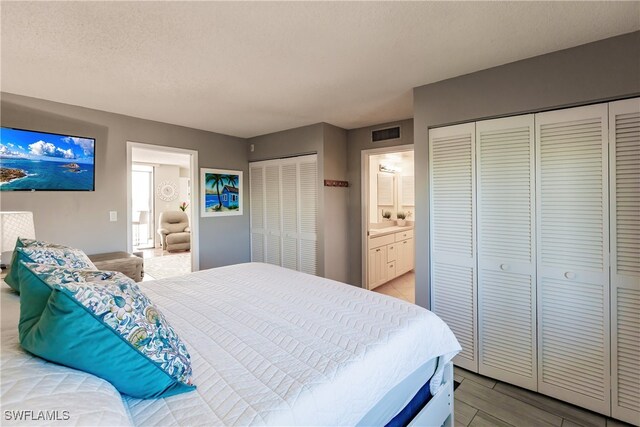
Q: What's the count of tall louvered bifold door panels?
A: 8